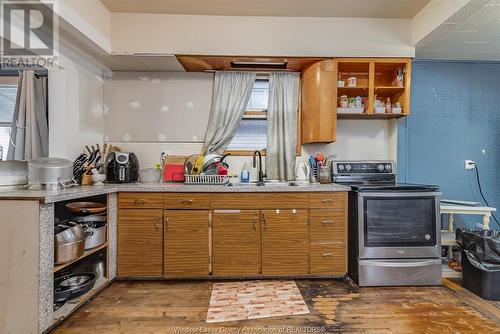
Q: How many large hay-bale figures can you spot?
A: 0